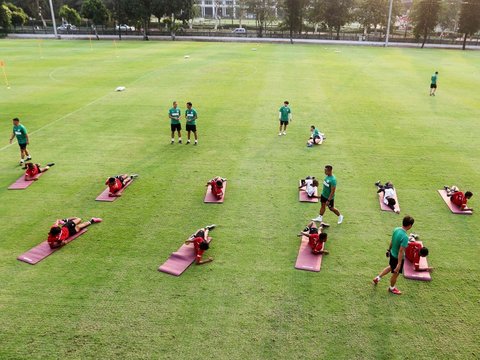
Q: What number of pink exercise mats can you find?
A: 10